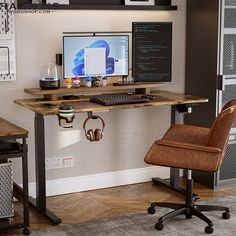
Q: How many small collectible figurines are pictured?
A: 5